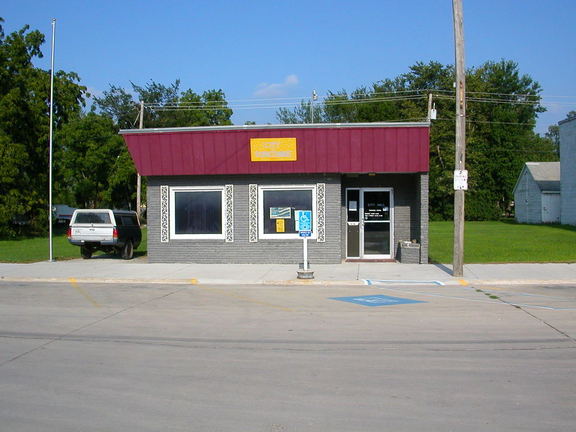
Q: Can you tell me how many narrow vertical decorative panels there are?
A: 4